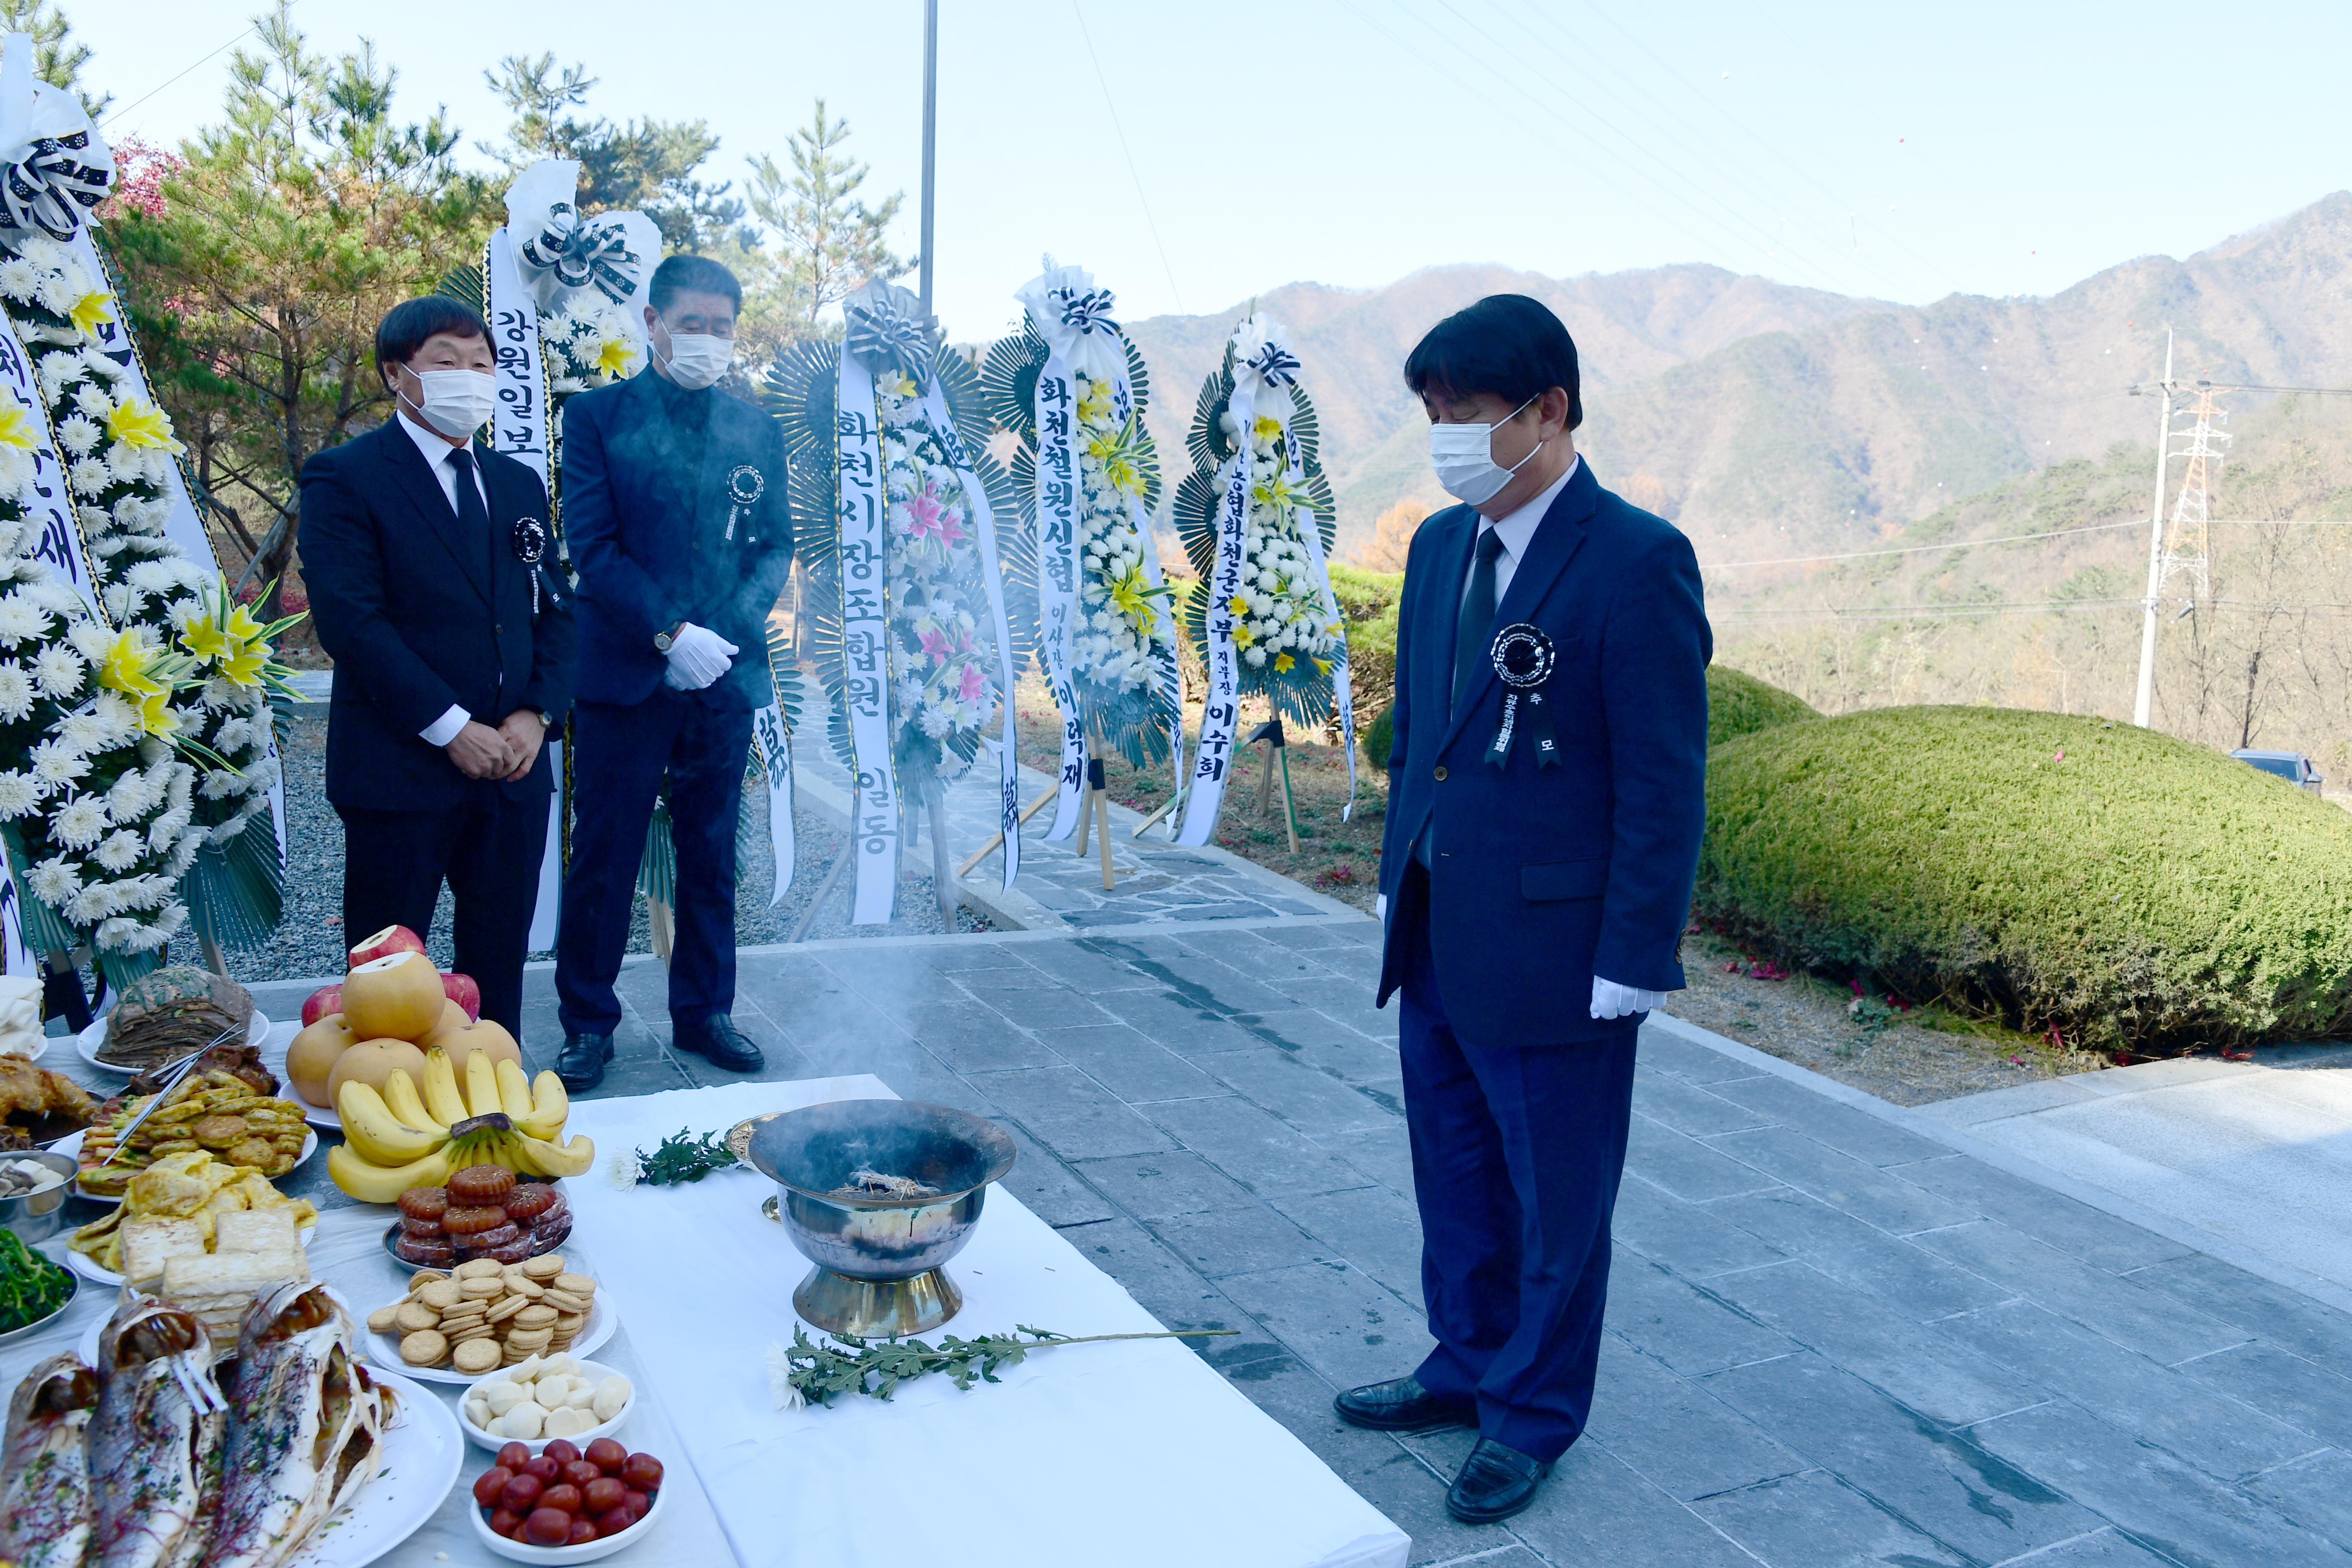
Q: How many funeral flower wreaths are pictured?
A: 6